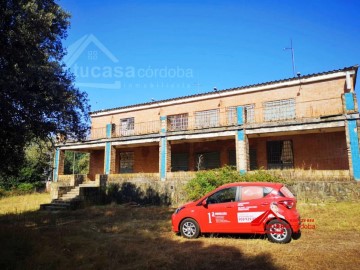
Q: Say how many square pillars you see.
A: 5